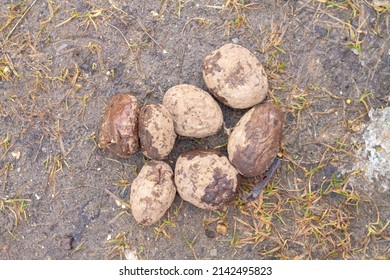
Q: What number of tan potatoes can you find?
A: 5